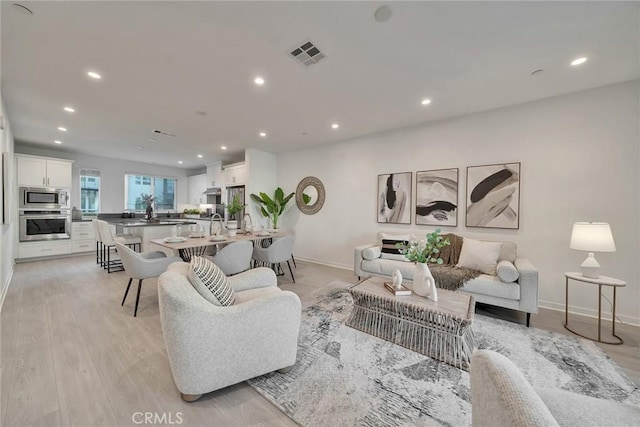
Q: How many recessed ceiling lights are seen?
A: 12